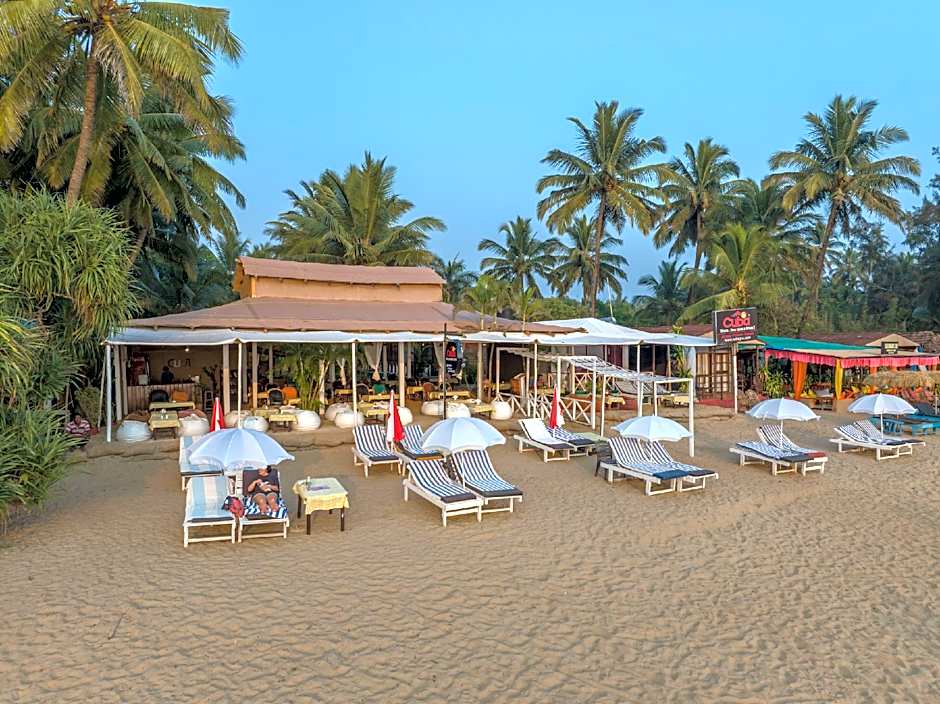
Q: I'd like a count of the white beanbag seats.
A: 11